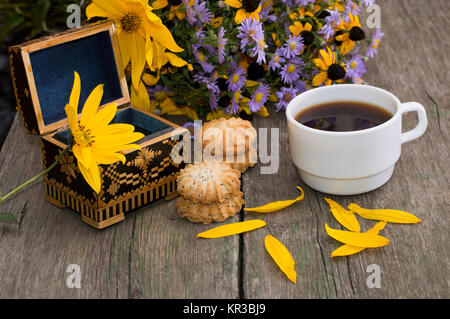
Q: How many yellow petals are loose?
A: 7